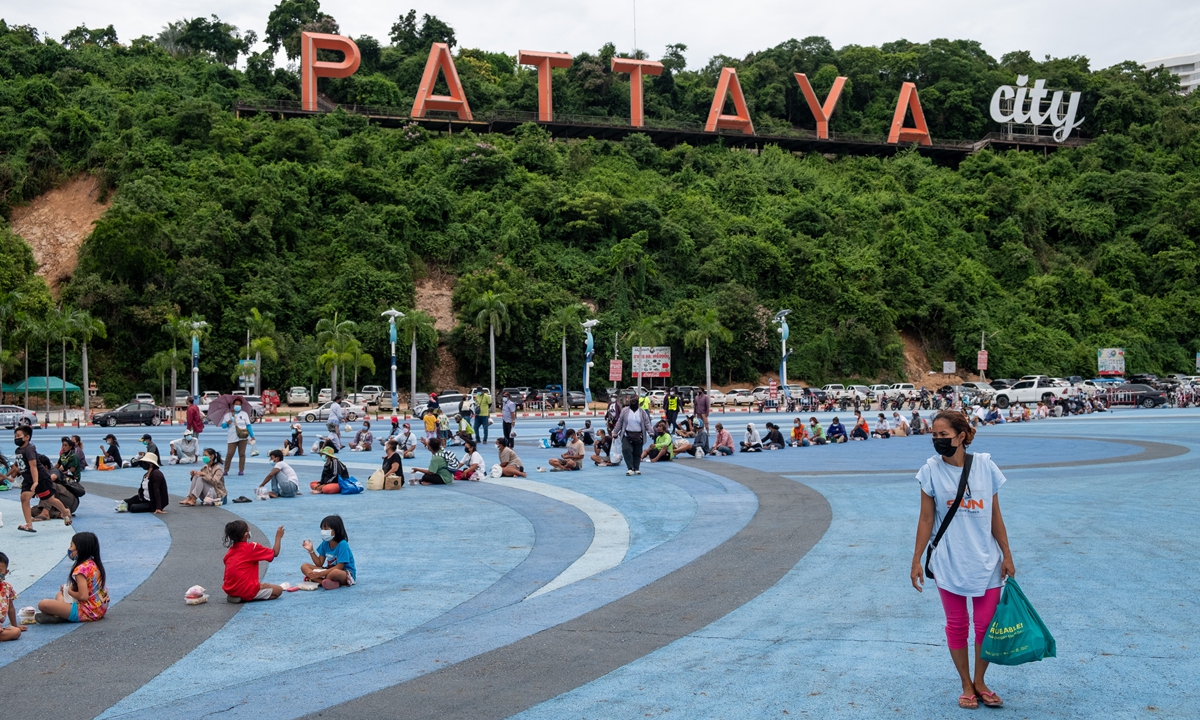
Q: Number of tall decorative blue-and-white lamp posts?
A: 4